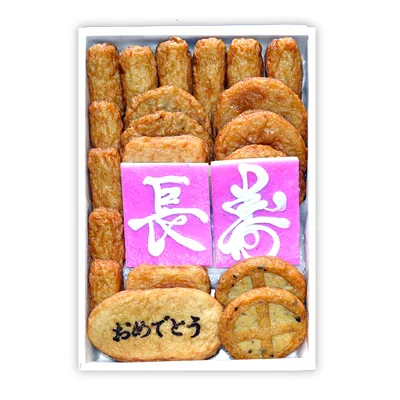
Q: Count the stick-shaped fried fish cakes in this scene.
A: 10